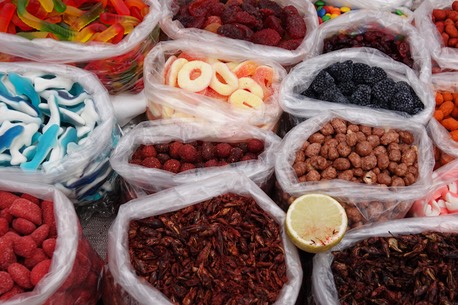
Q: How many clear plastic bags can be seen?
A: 15